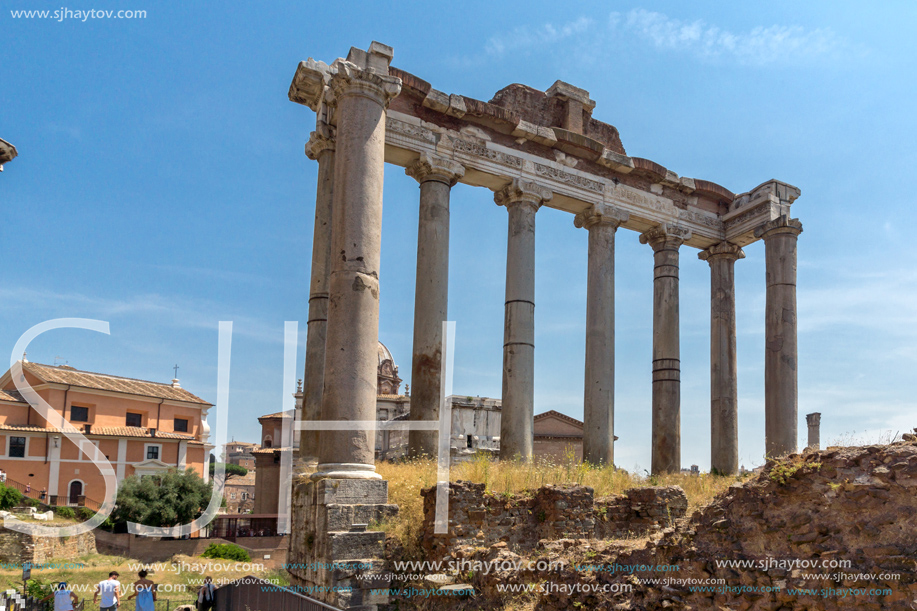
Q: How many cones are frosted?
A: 0